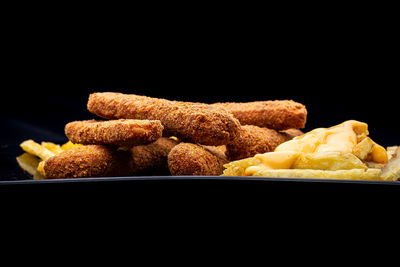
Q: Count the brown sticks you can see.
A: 7